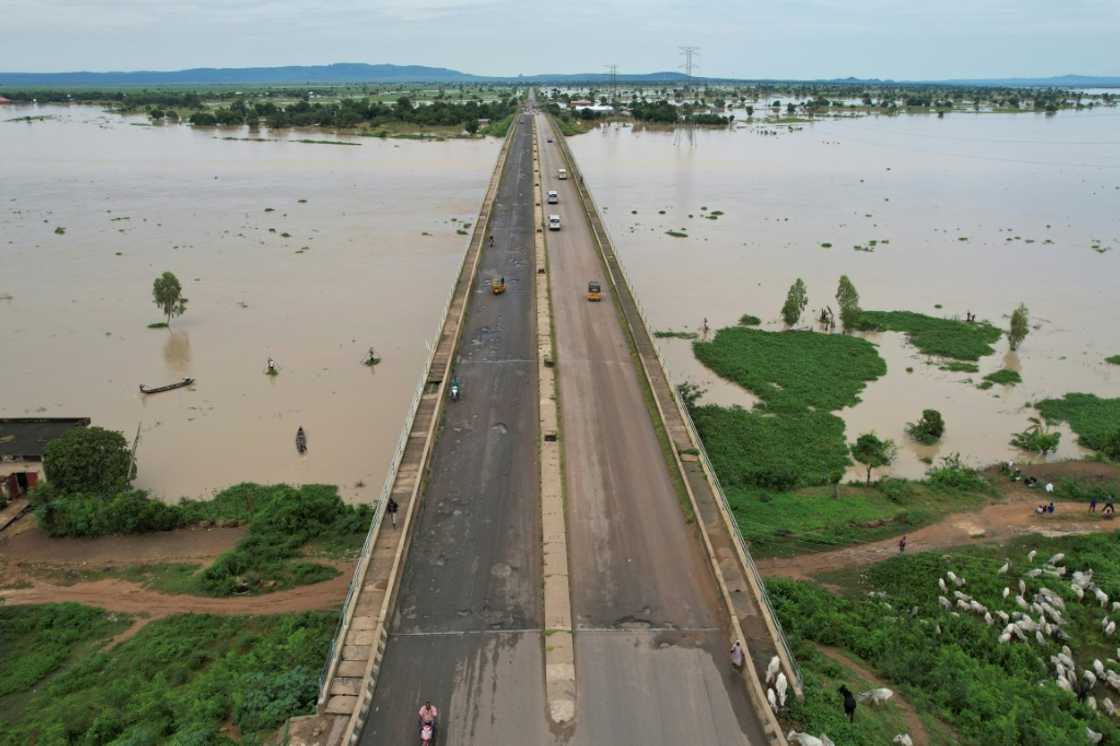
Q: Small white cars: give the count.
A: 3